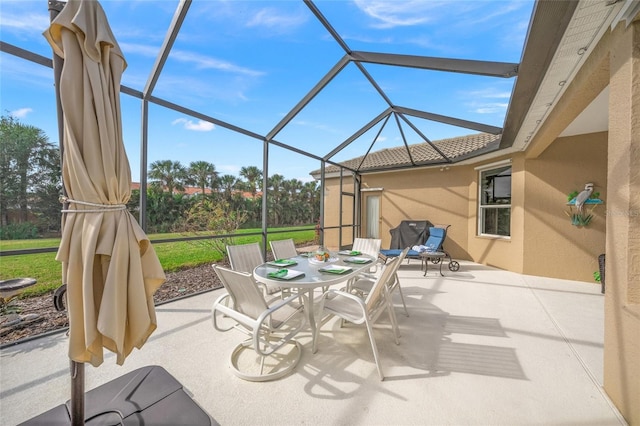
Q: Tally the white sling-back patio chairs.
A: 6